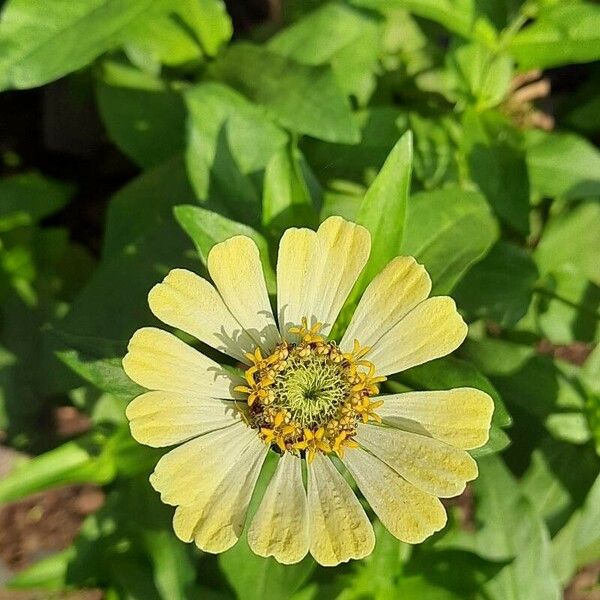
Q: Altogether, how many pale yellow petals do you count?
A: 15